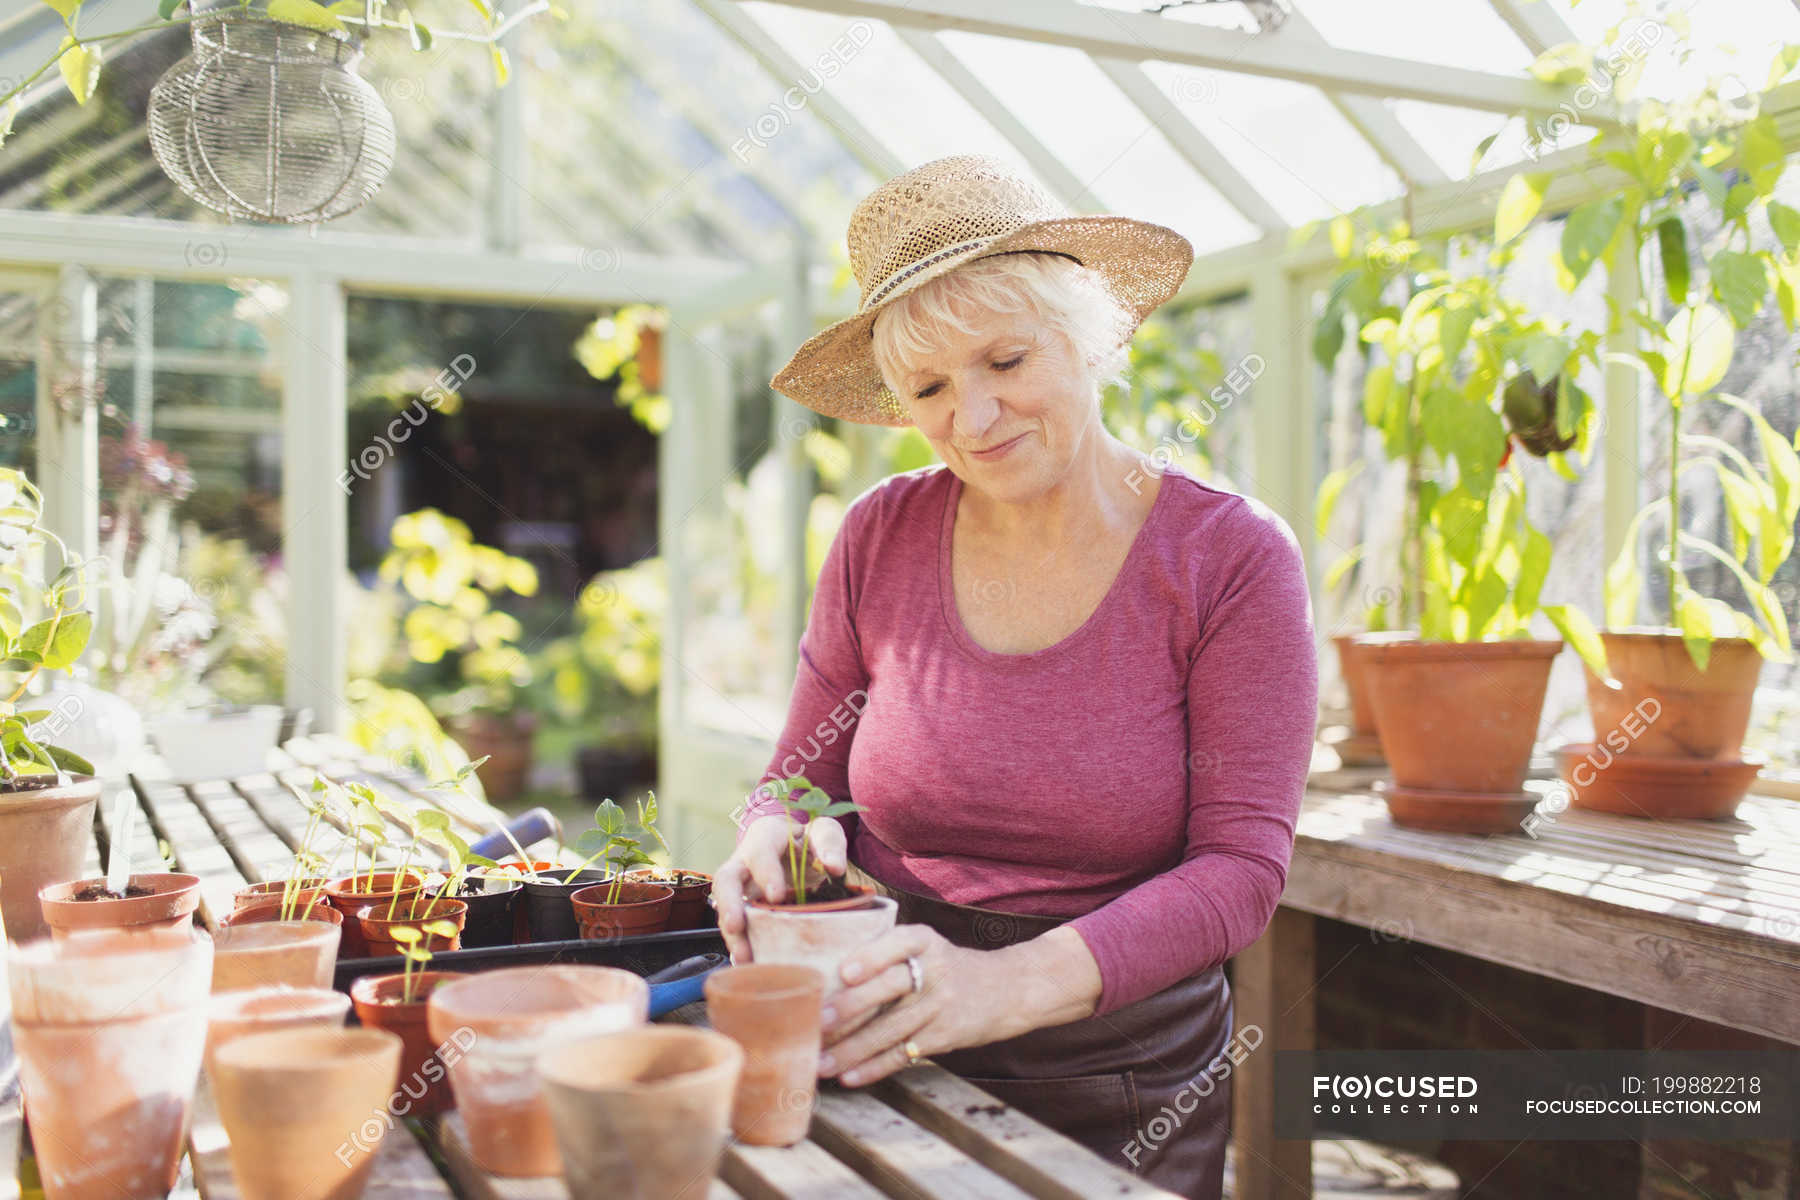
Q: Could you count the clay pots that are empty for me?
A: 7